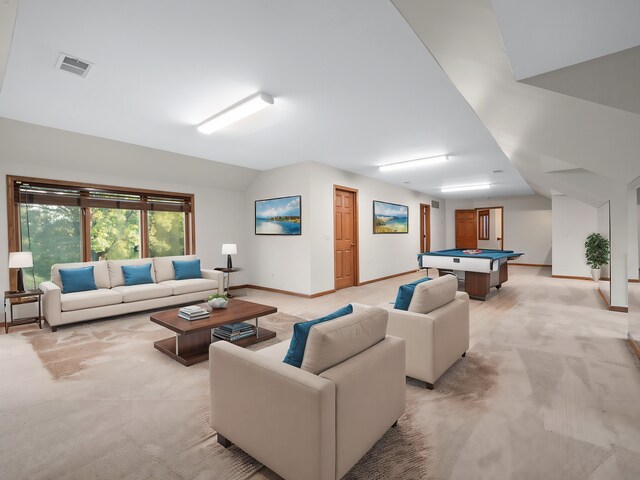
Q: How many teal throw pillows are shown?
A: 5